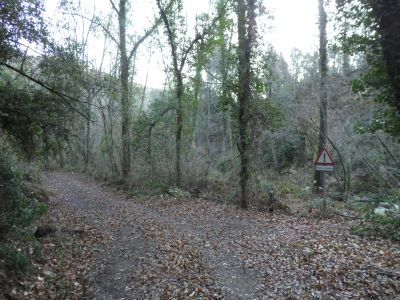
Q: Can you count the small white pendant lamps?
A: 0